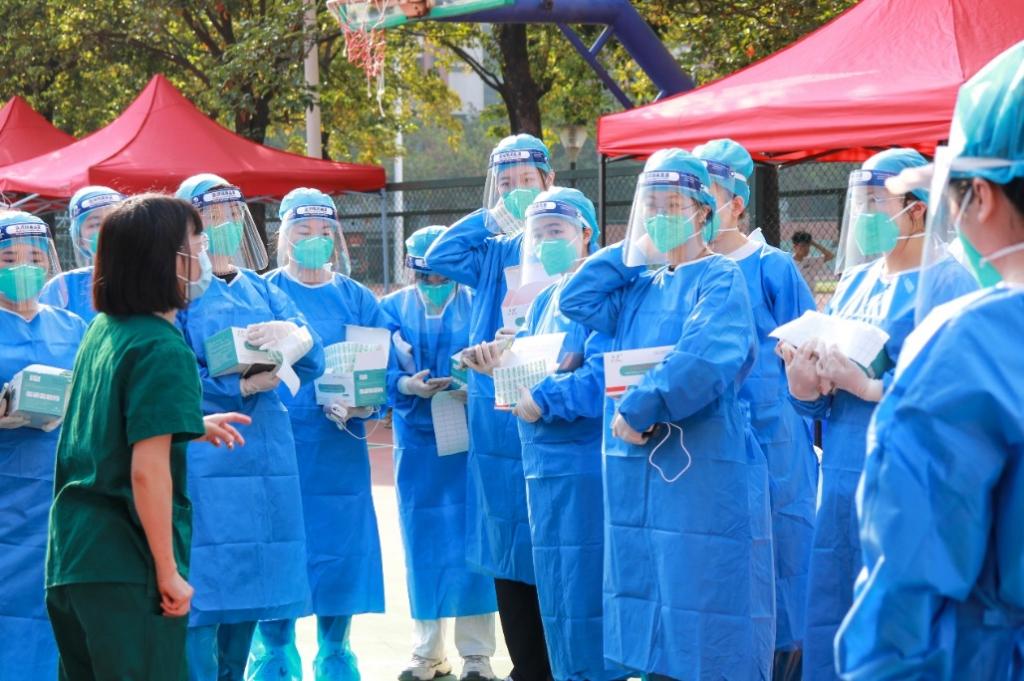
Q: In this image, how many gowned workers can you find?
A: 11